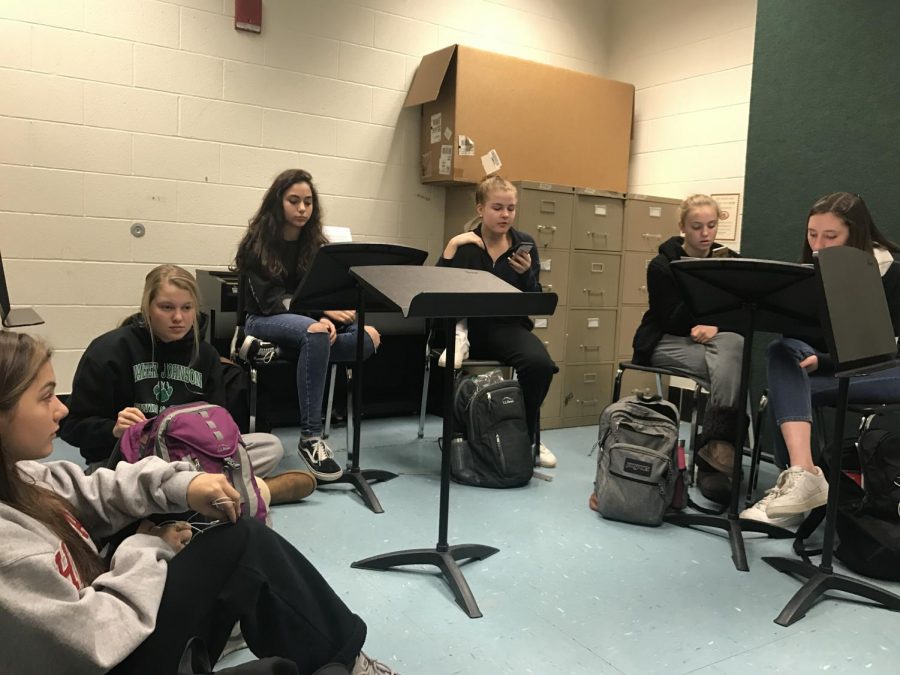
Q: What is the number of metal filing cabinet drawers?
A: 12